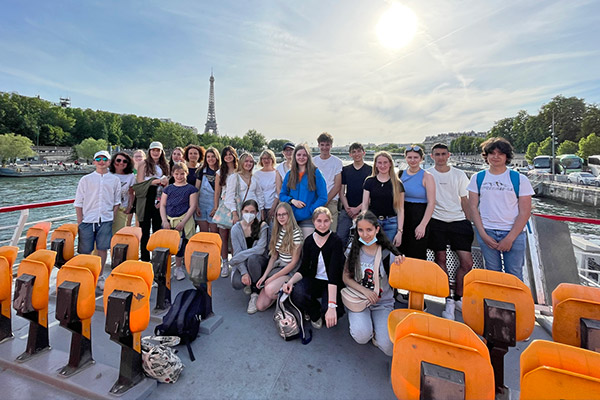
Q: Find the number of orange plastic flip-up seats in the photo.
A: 14